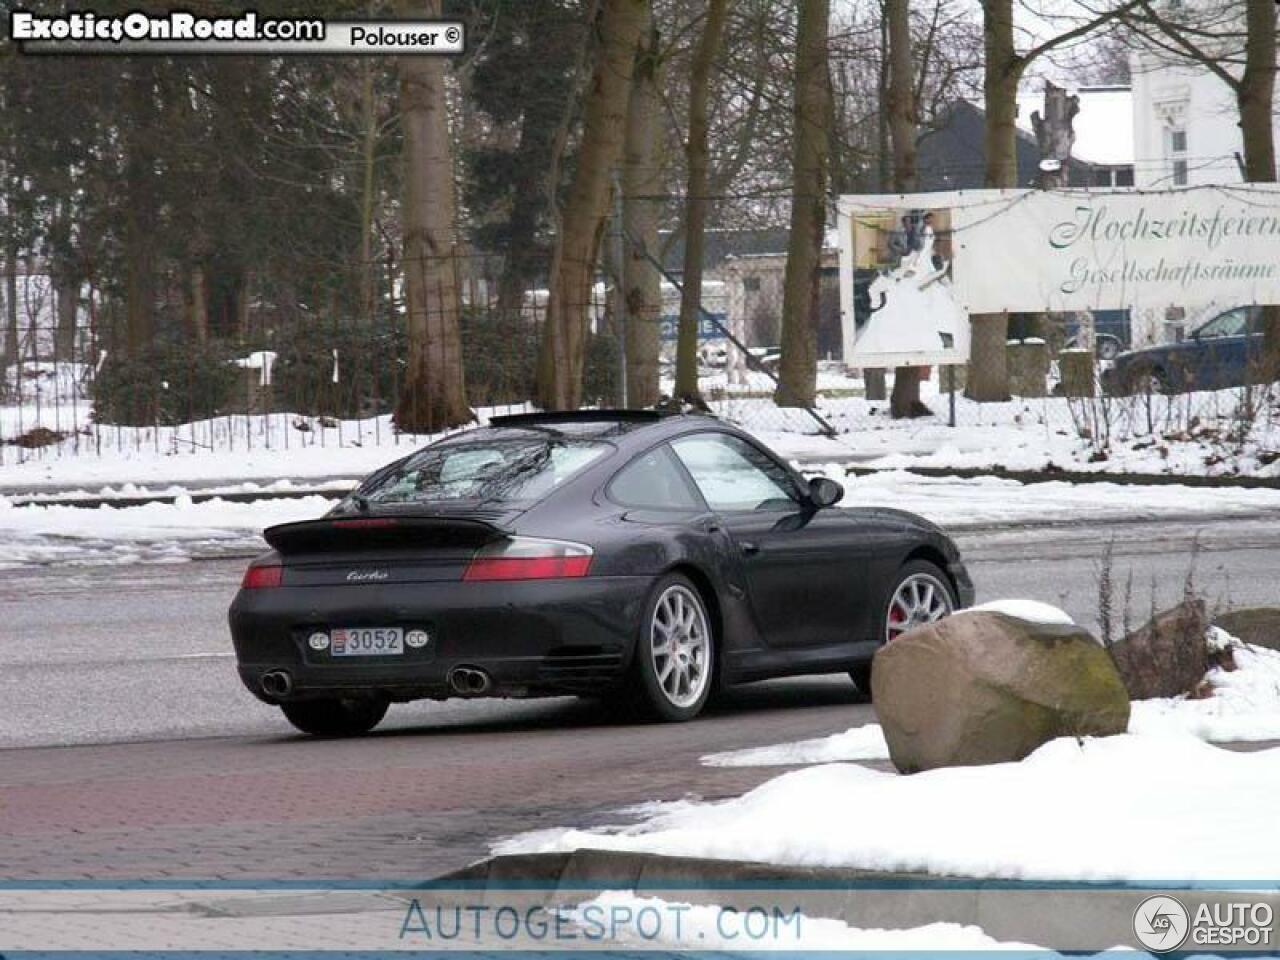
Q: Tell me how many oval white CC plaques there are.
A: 2